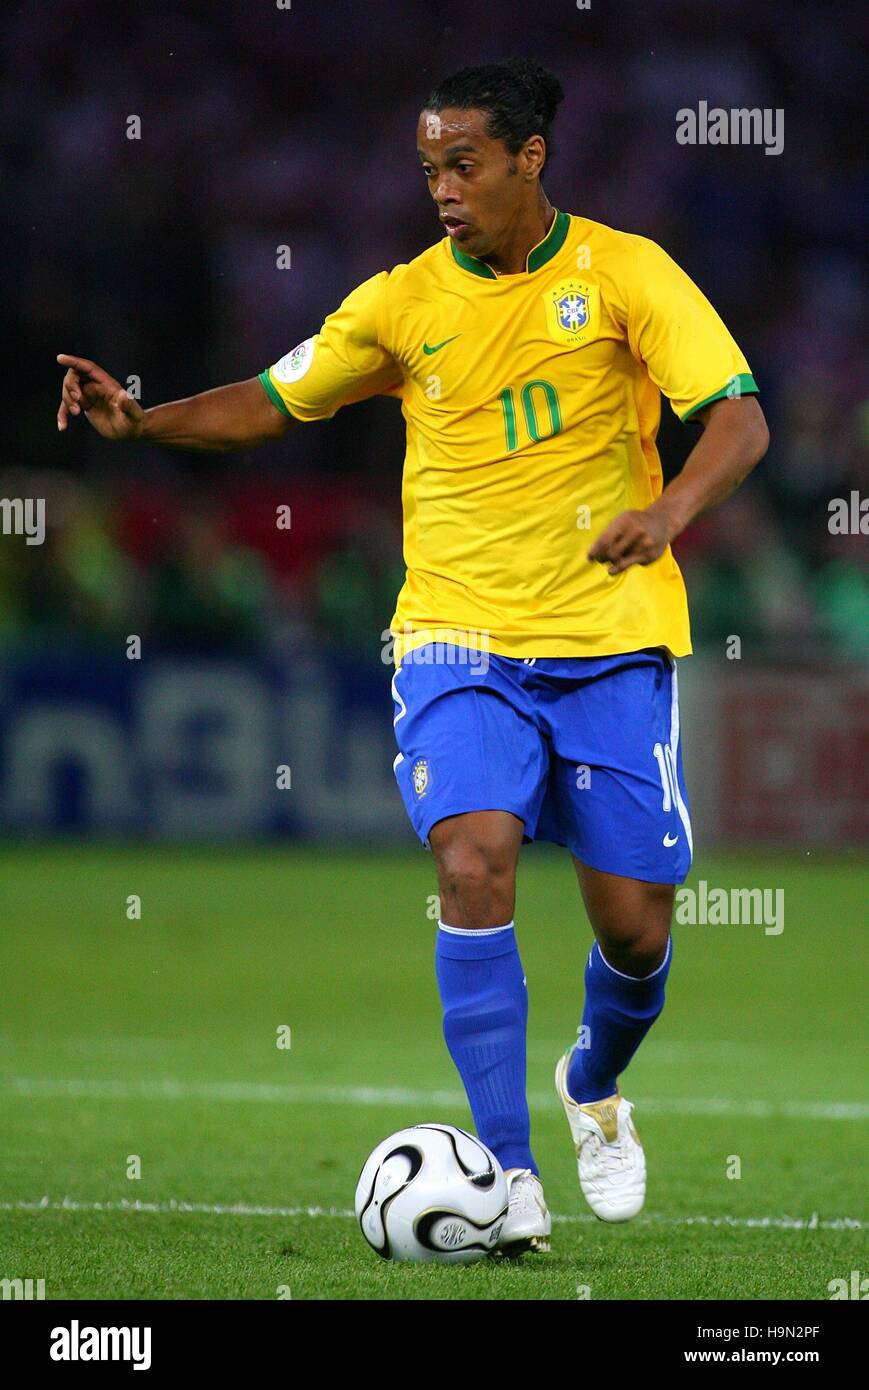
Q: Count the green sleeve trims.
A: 2